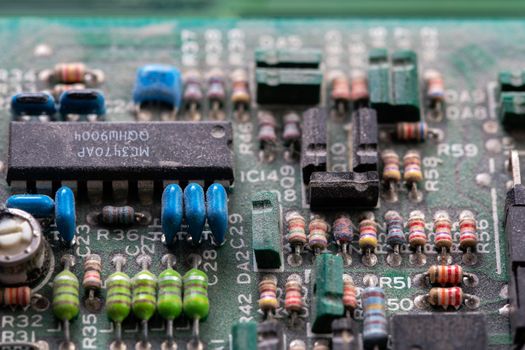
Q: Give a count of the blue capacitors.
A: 8